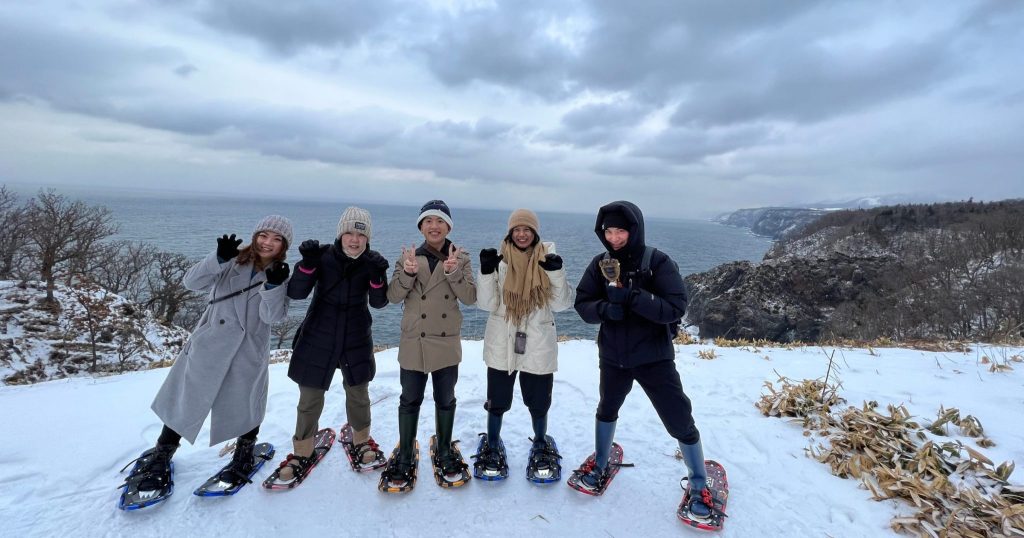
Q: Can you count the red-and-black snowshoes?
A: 4